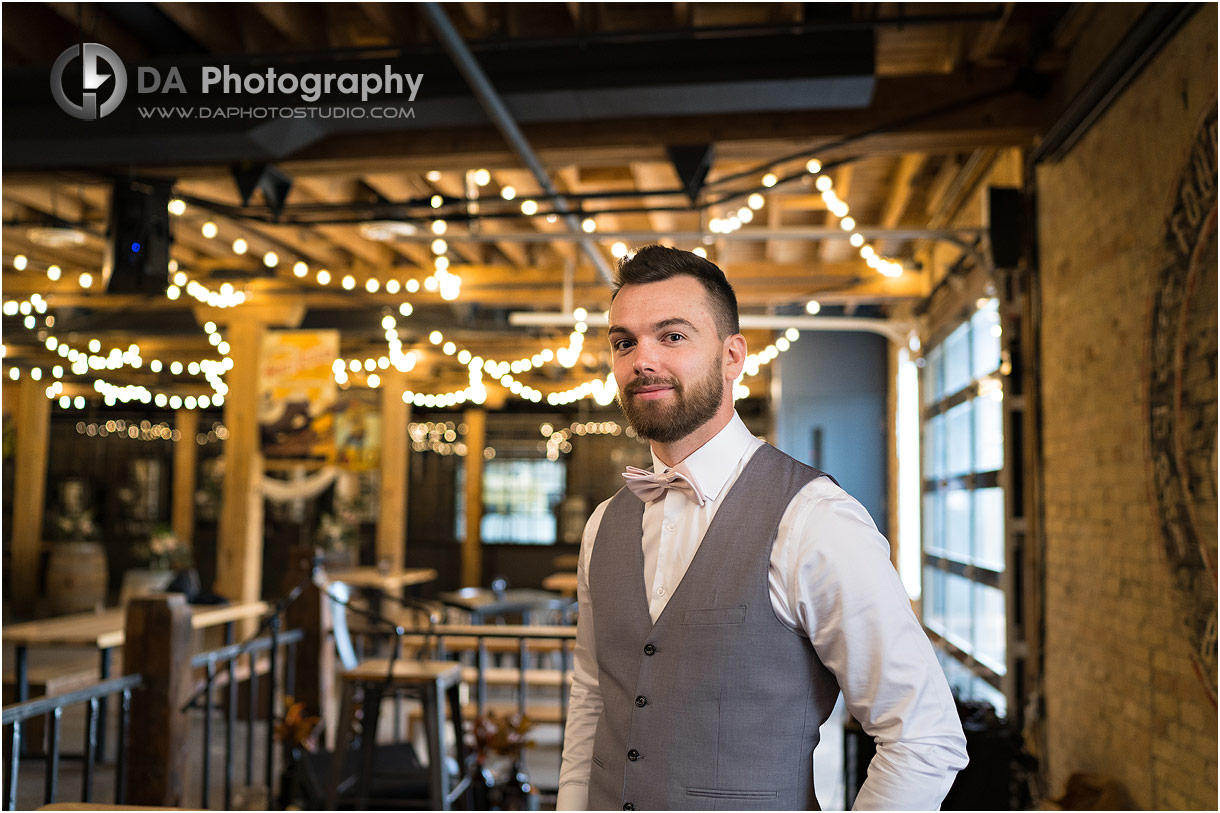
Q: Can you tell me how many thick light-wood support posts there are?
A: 5